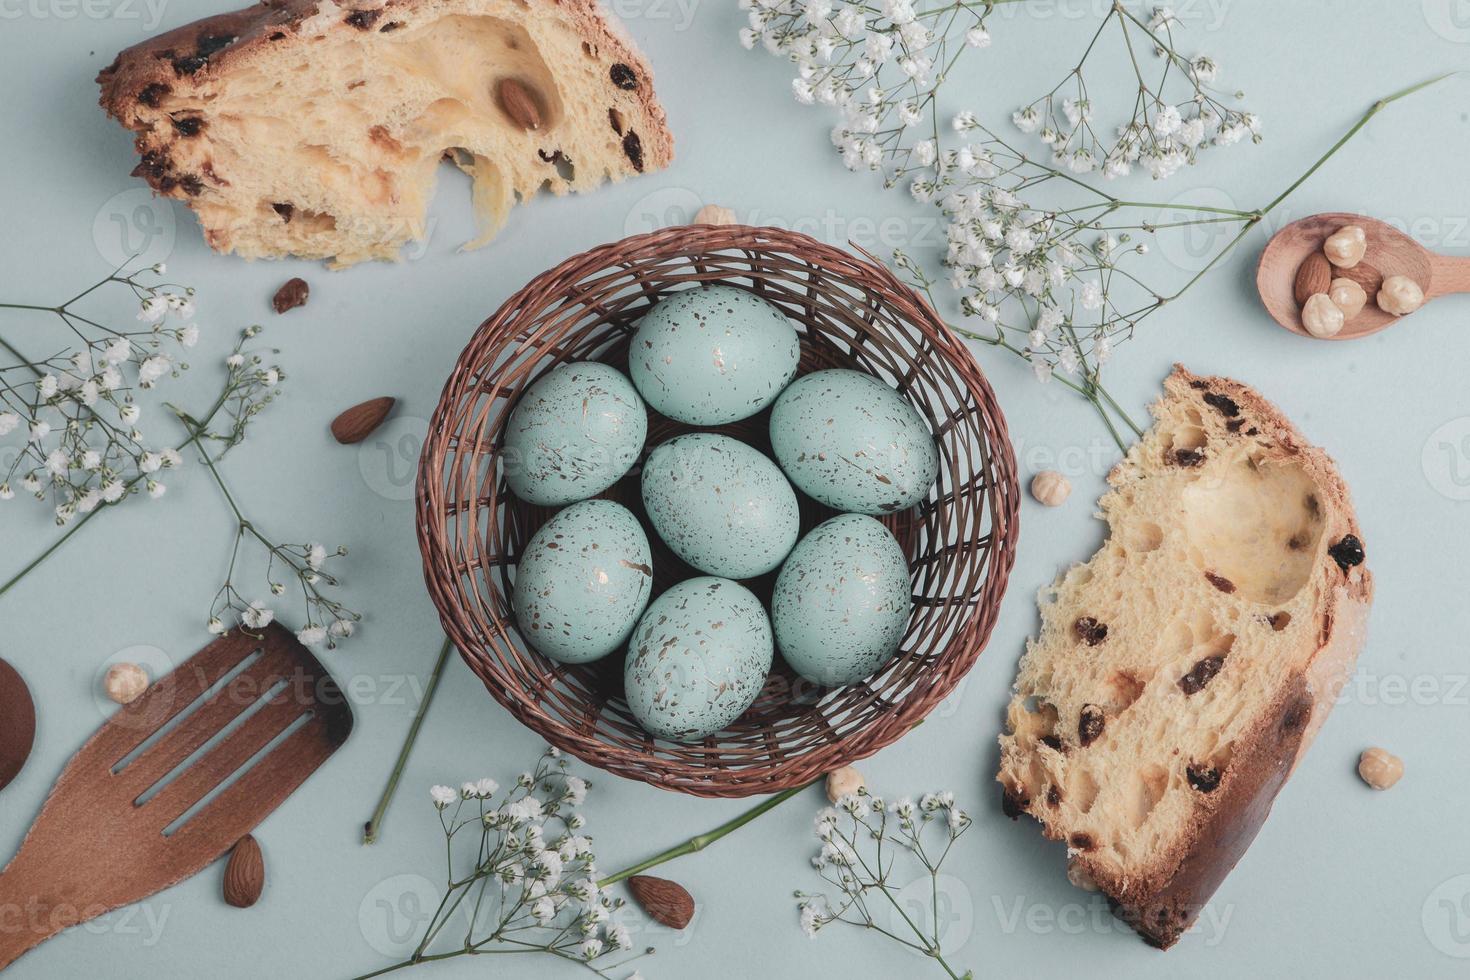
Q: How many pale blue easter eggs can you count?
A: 7